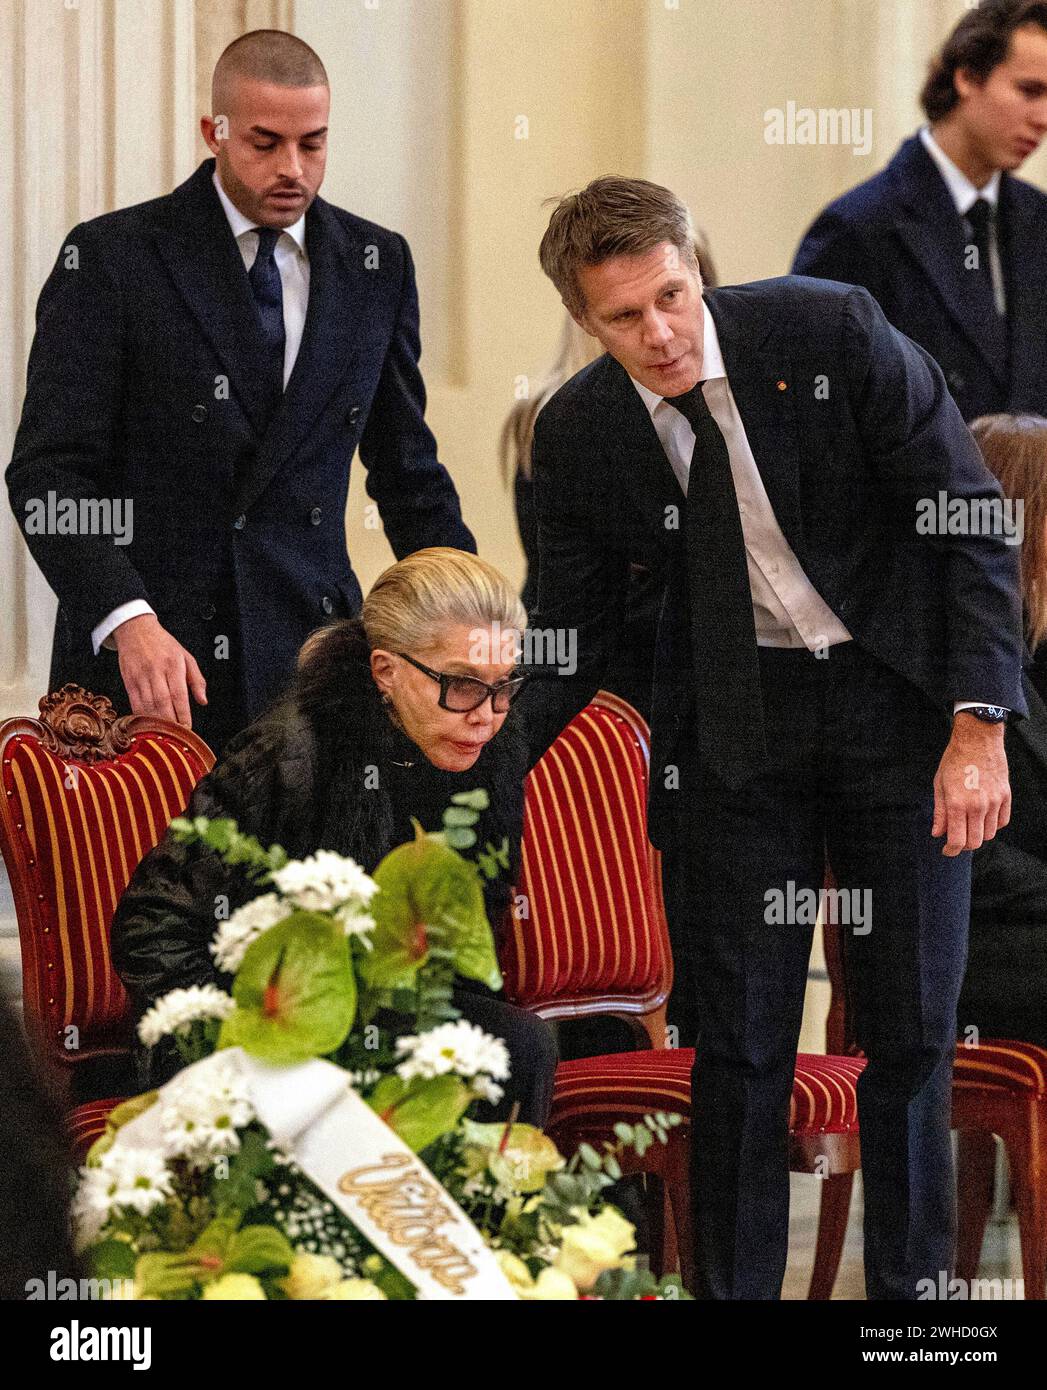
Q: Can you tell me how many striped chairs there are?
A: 3